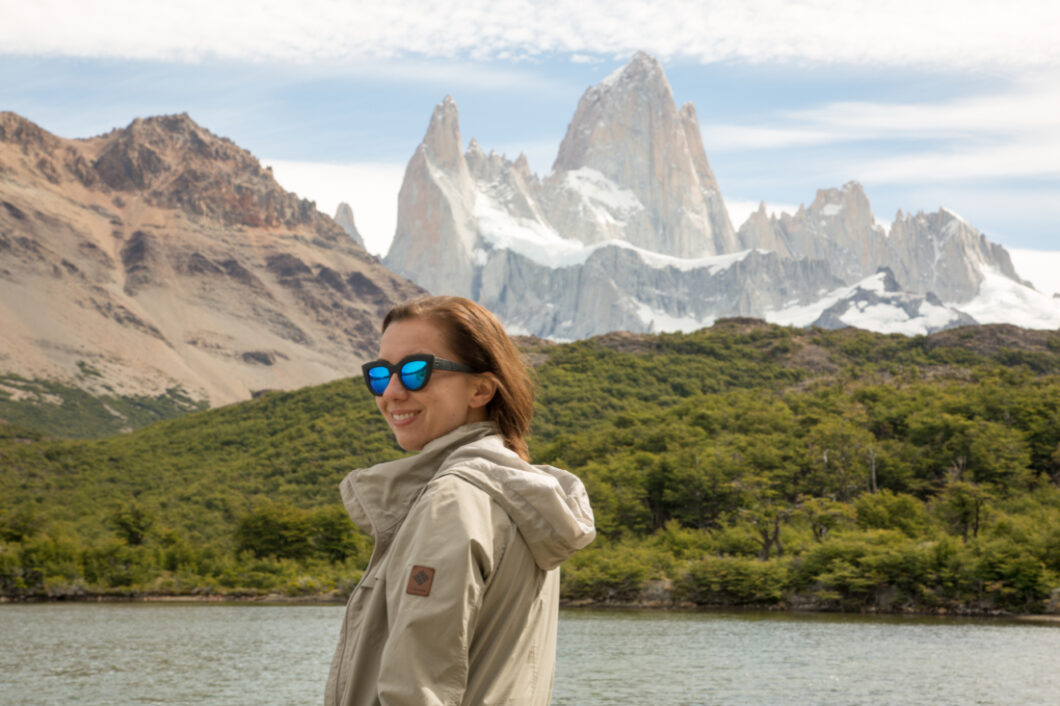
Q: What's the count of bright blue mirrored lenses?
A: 2